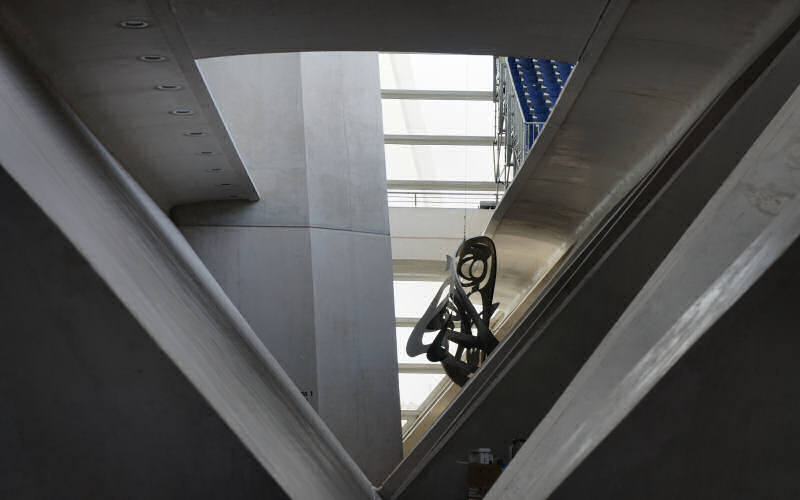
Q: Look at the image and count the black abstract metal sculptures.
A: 1